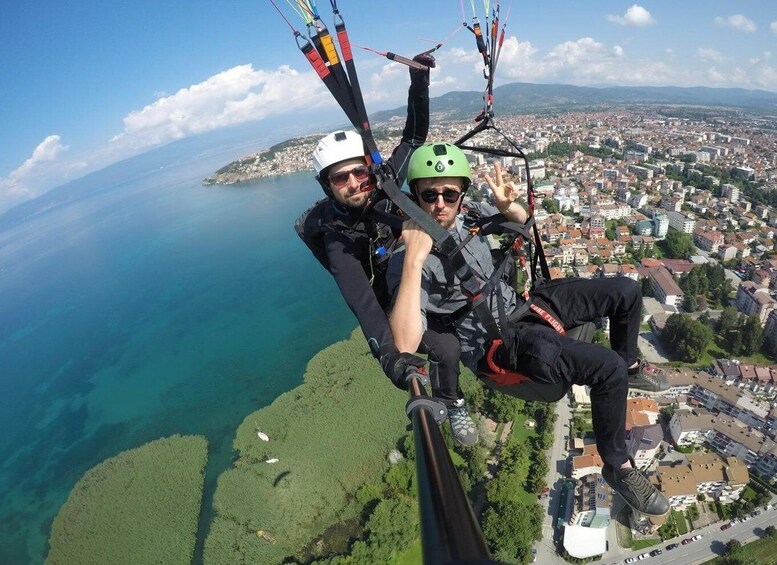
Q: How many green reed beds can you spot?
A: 2